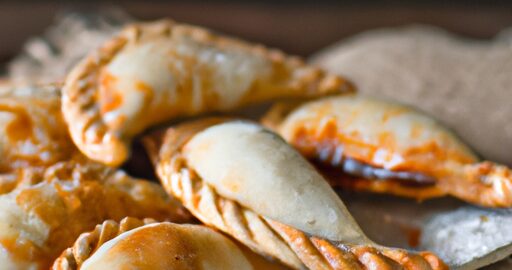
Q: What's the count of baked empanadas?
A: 6